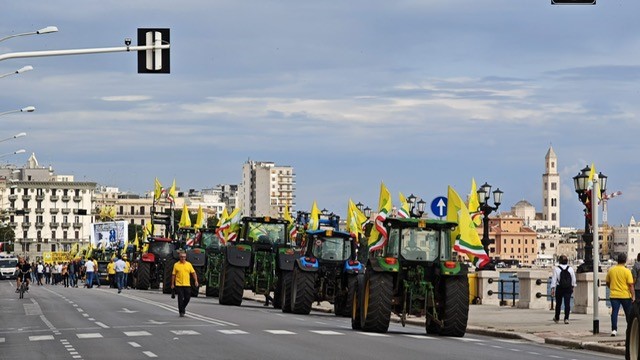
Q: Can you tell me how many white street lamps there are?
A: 5